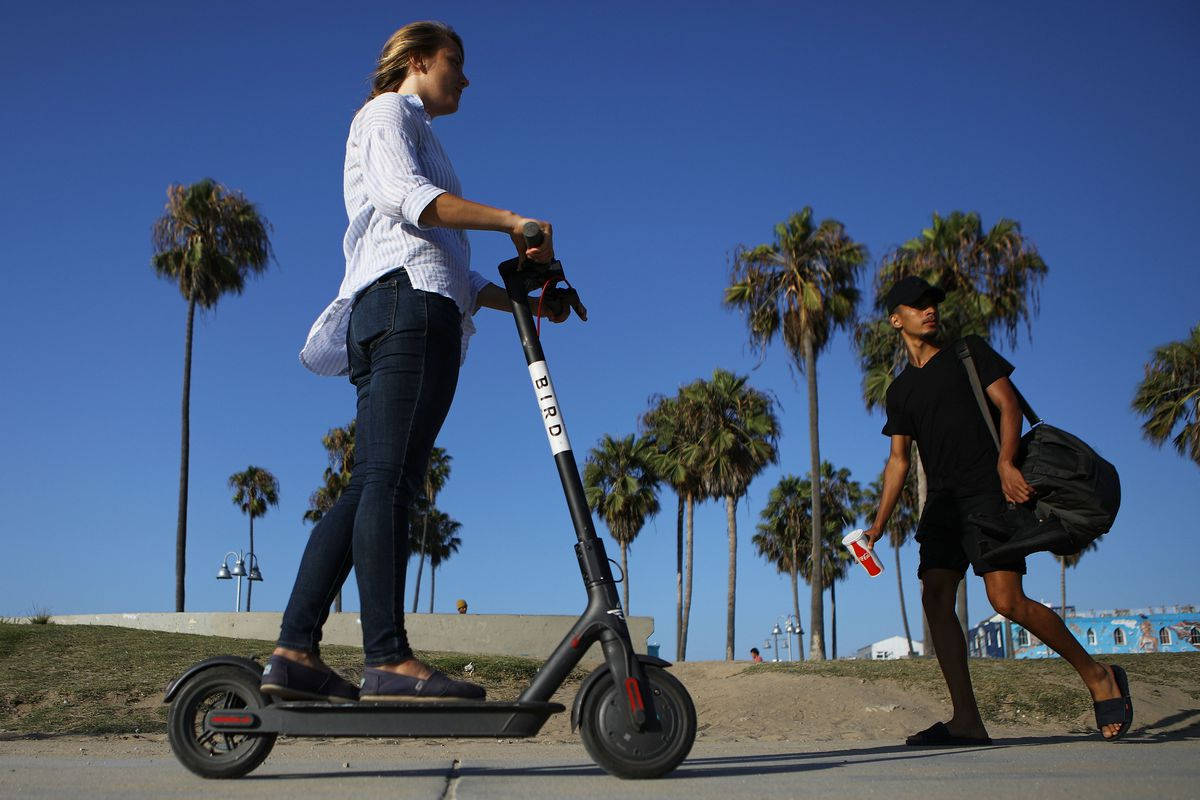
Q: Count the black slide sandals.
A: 2